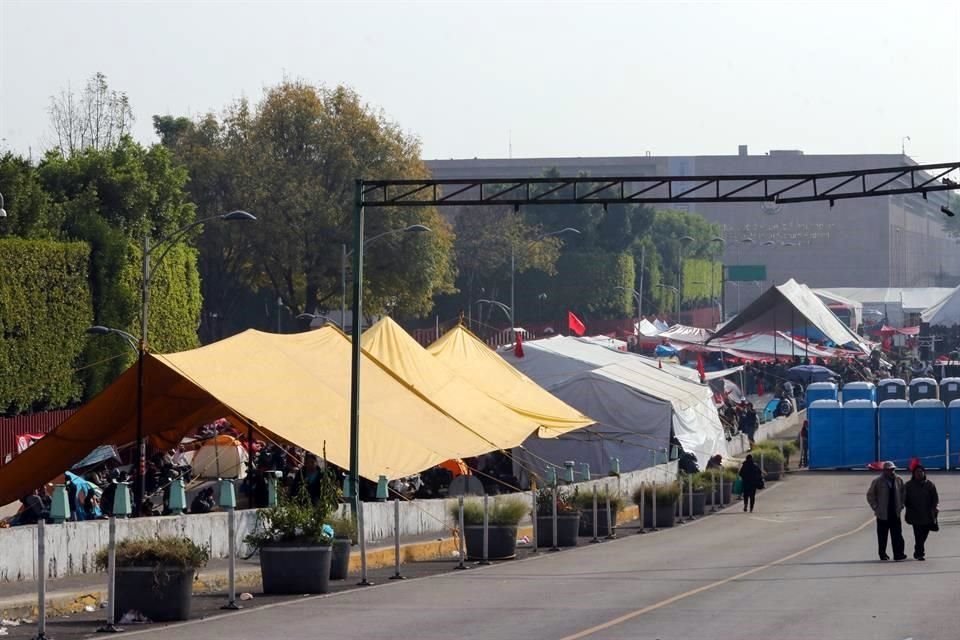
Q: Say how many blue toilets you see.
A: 7